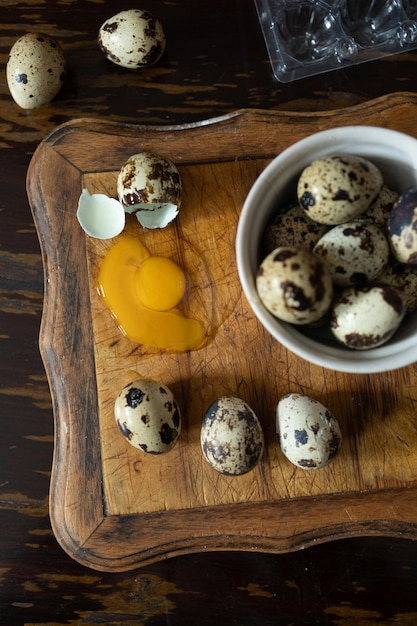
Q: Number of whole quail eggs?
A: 13